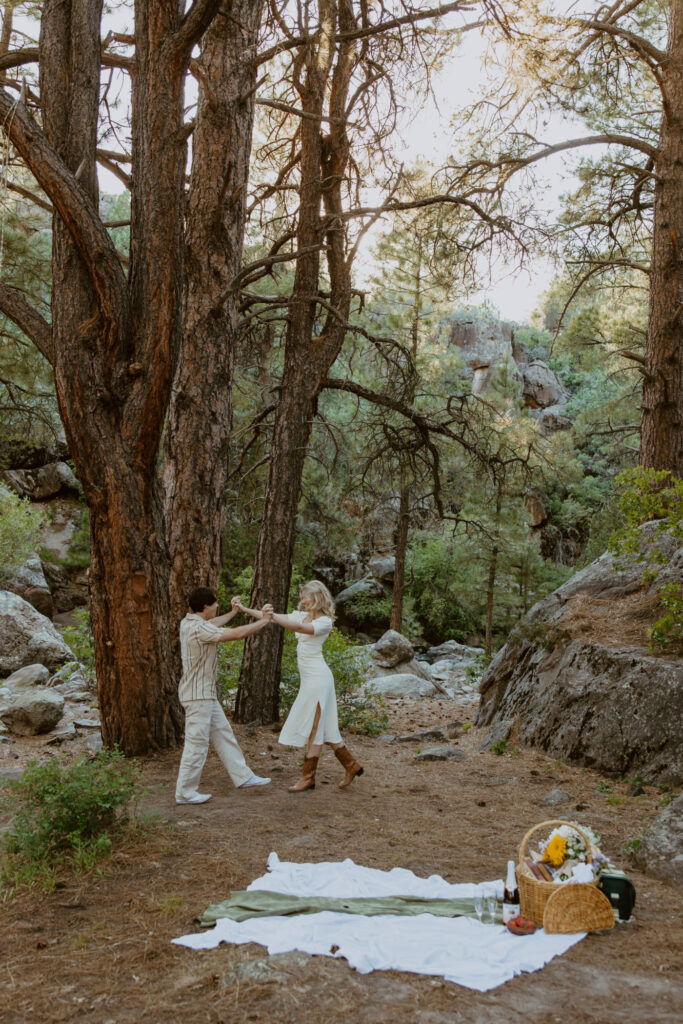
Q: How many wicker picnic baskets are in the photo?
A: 1